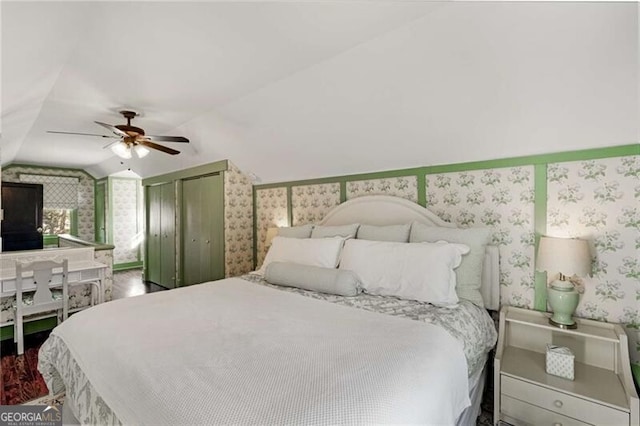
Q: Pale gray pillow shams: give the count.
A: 4